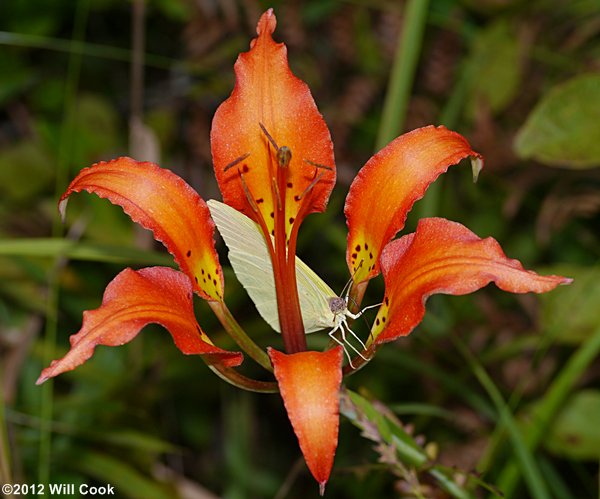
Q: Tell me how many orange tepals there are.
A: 6